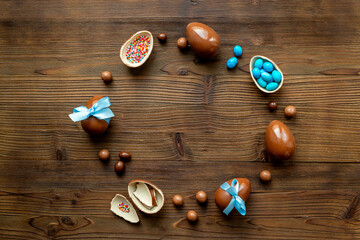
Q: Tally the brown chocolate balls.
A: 12